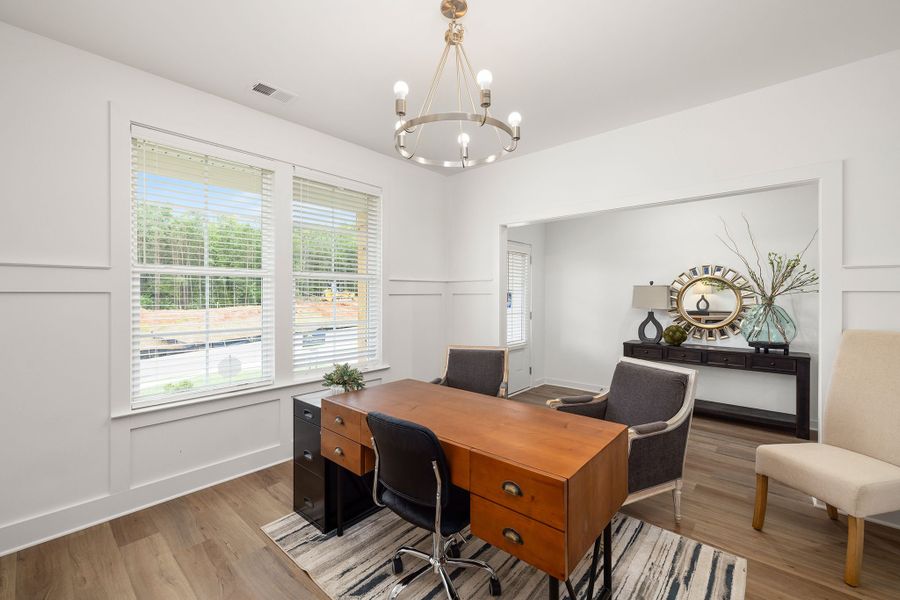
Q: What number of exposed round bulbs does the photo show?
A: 5